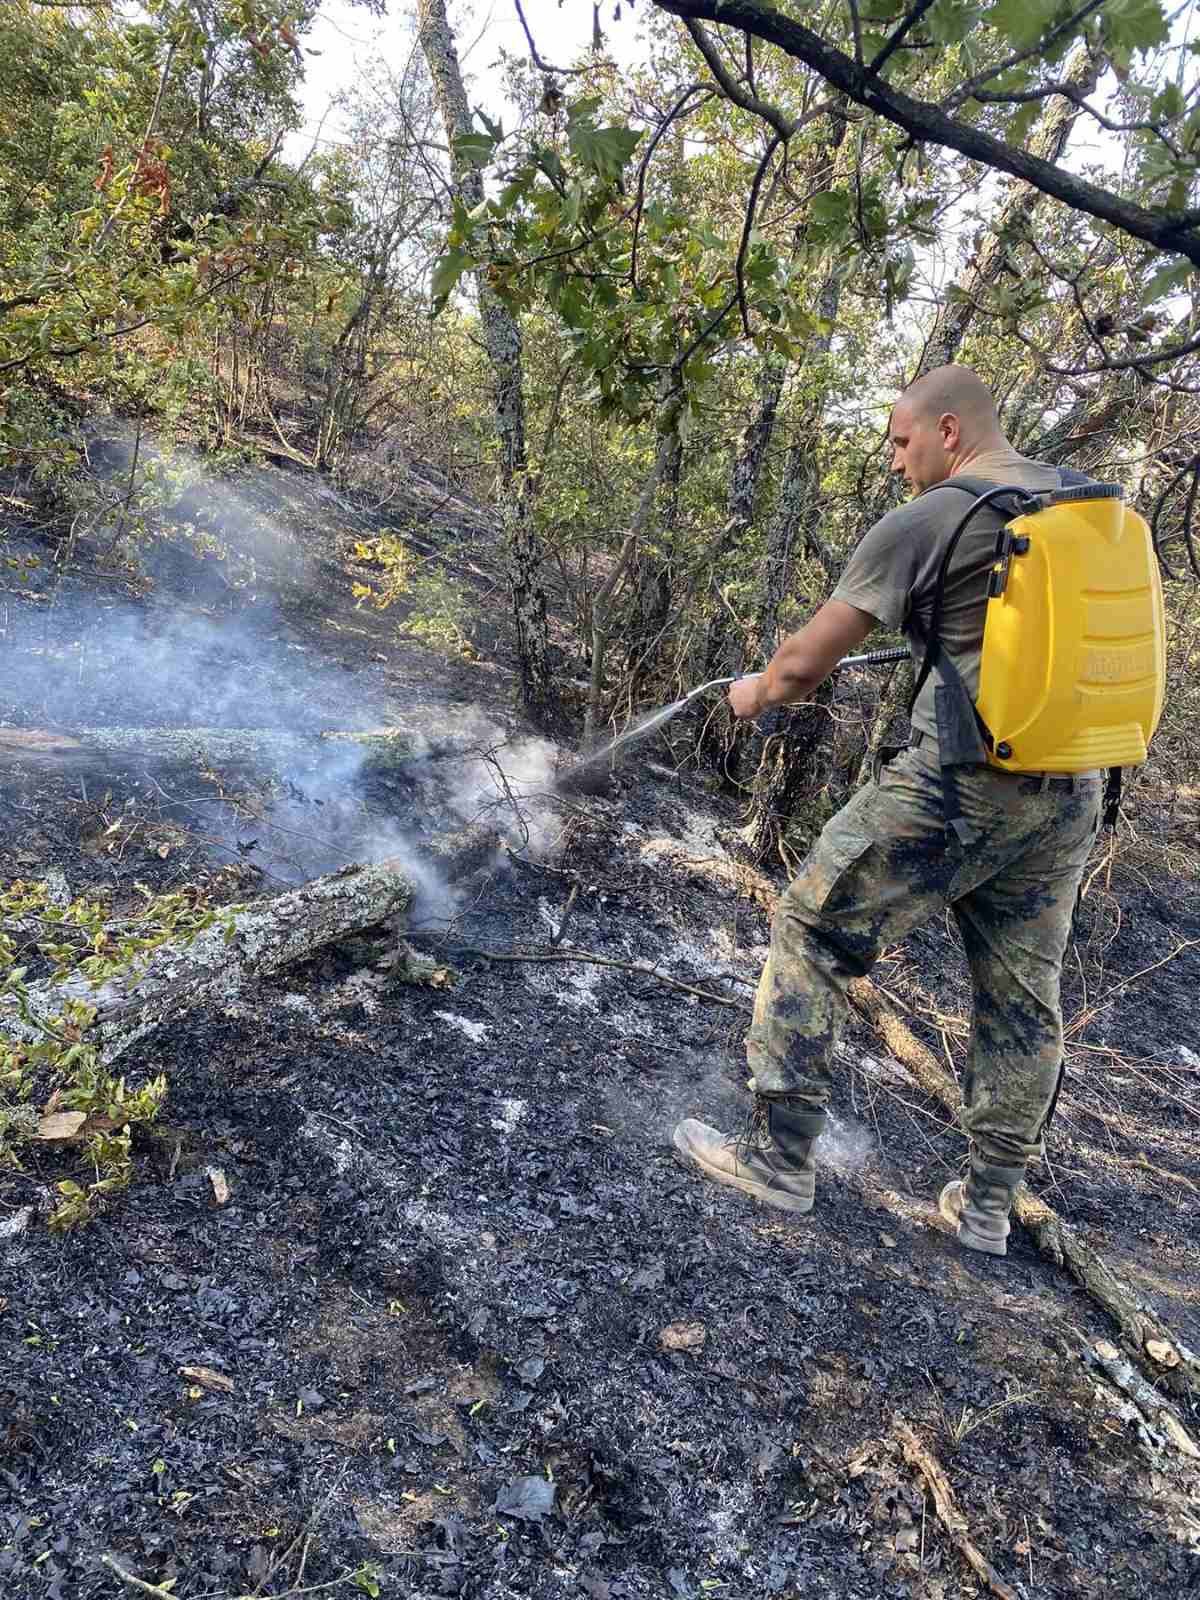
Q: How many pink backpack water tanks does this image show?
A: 0